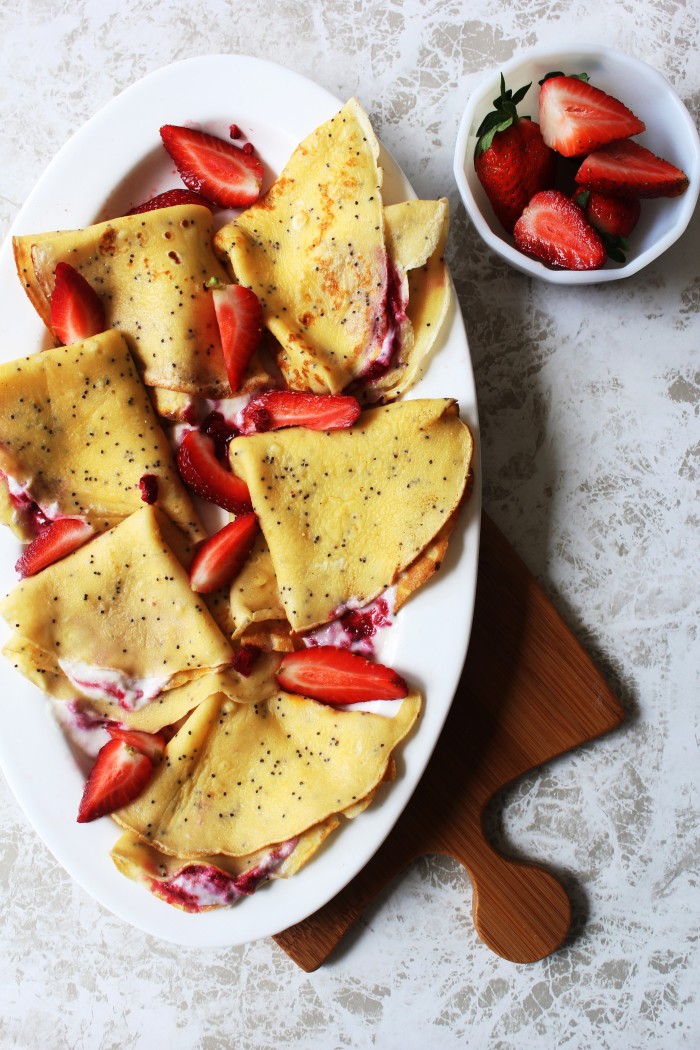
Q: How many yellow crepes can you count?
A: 6